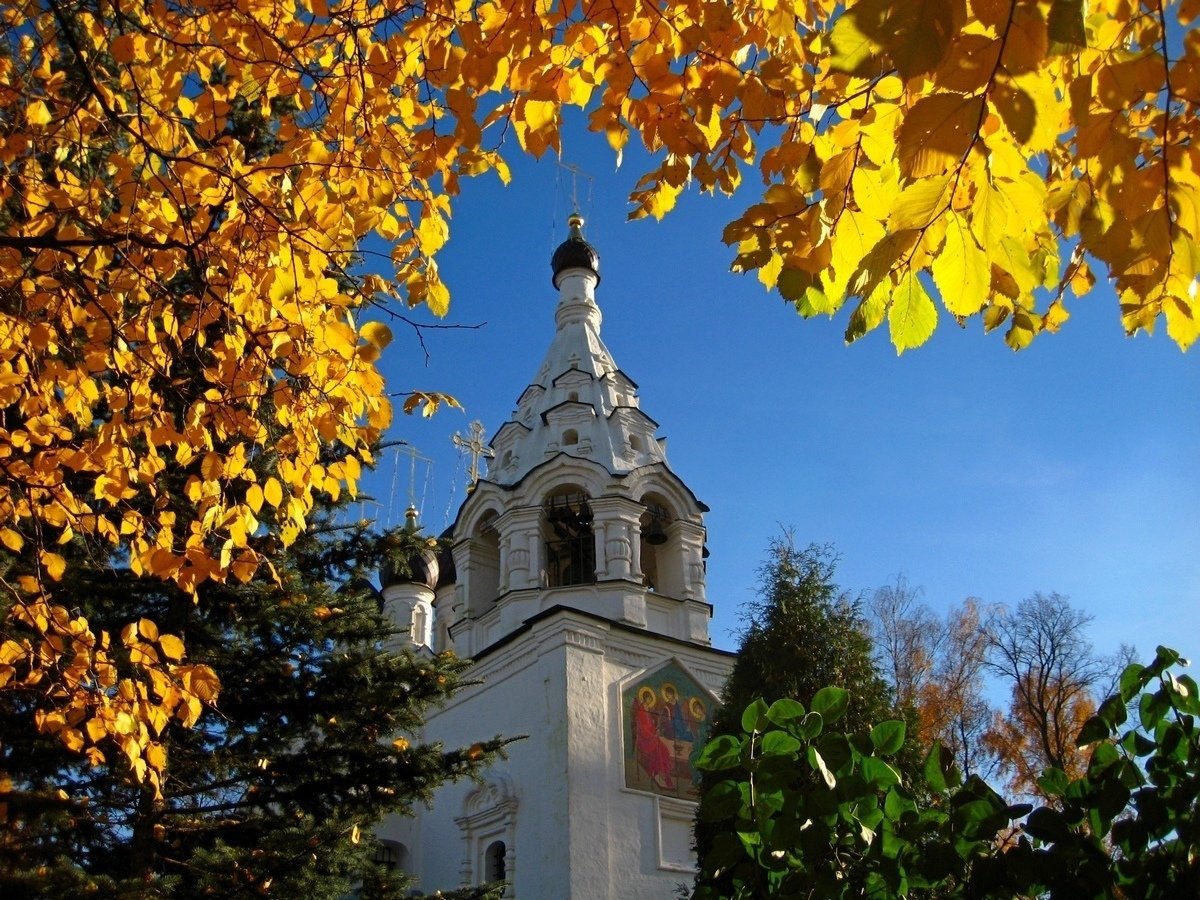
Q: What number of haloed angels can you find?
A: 3